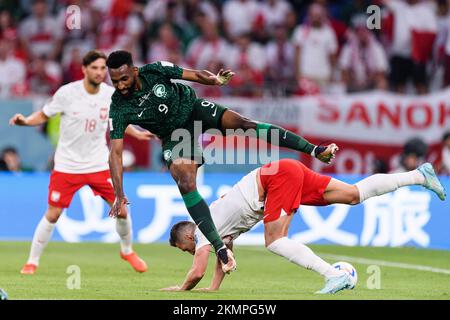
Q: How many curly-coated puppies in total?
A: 0